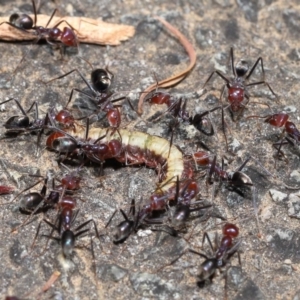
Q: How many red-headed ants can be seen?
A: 13